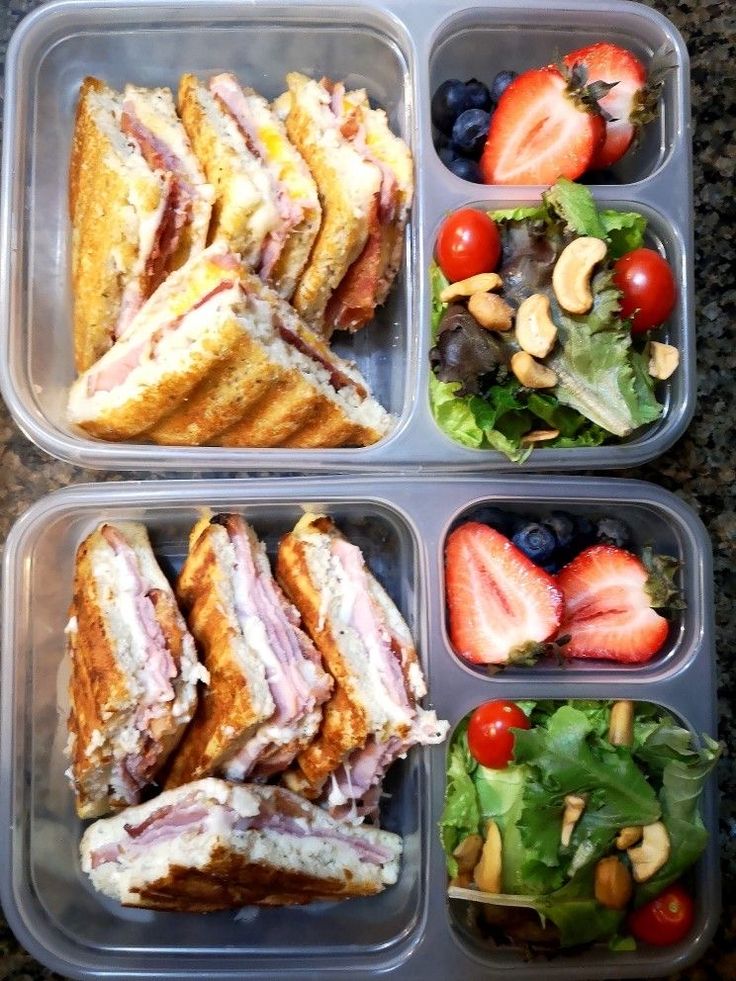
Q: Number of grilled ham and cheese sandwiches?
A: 8